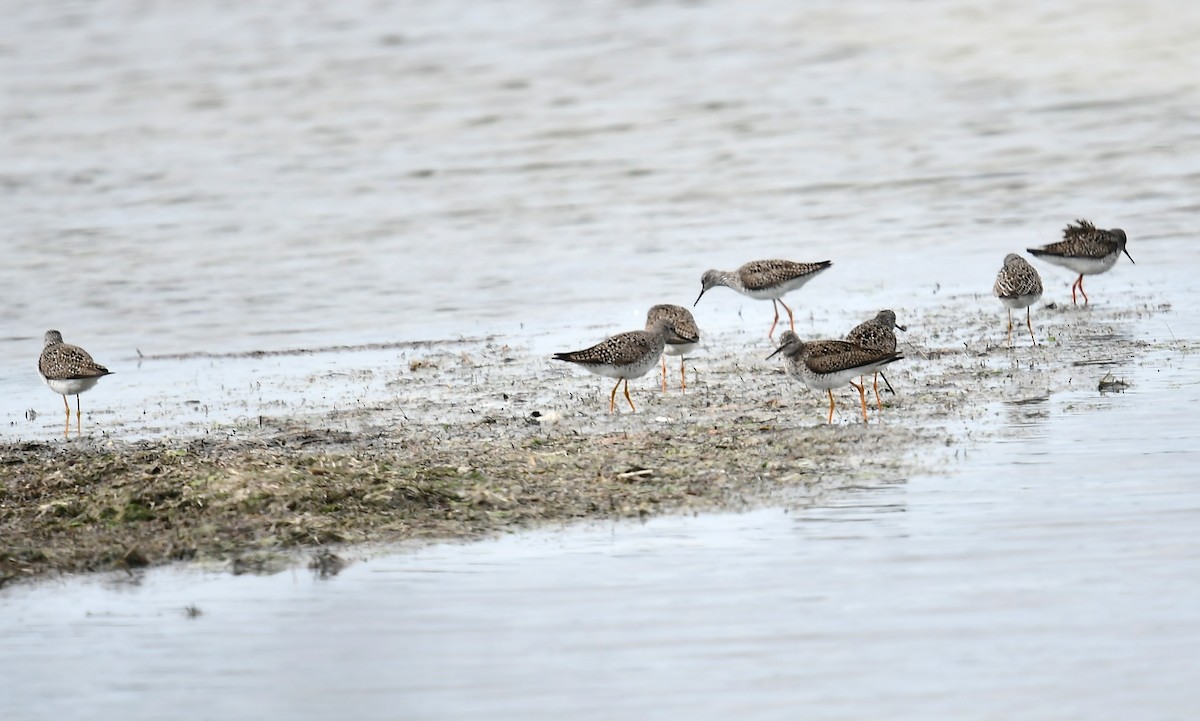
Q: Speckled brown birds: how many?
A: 8